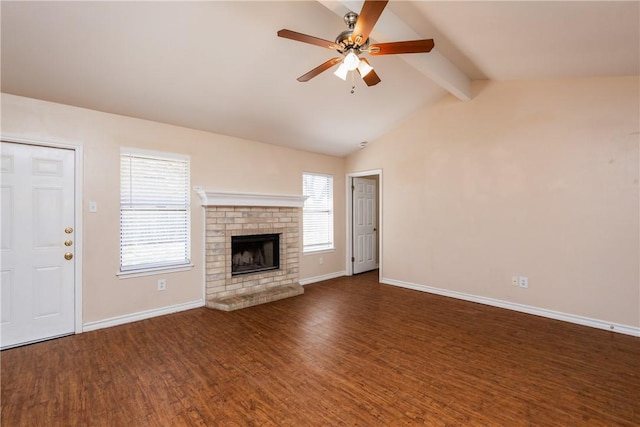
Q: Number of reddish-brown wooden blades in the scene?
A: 5